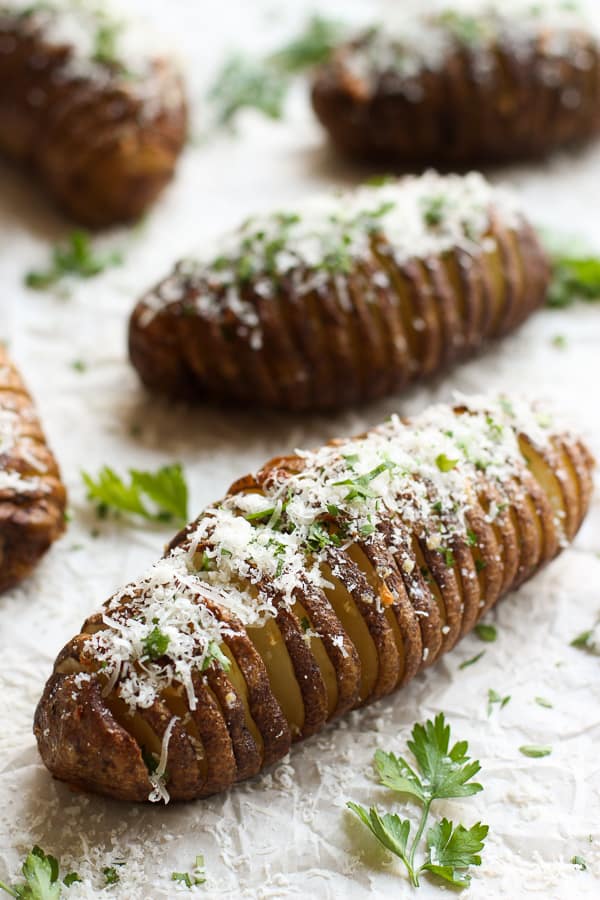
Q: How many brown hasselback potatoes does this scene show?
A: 5